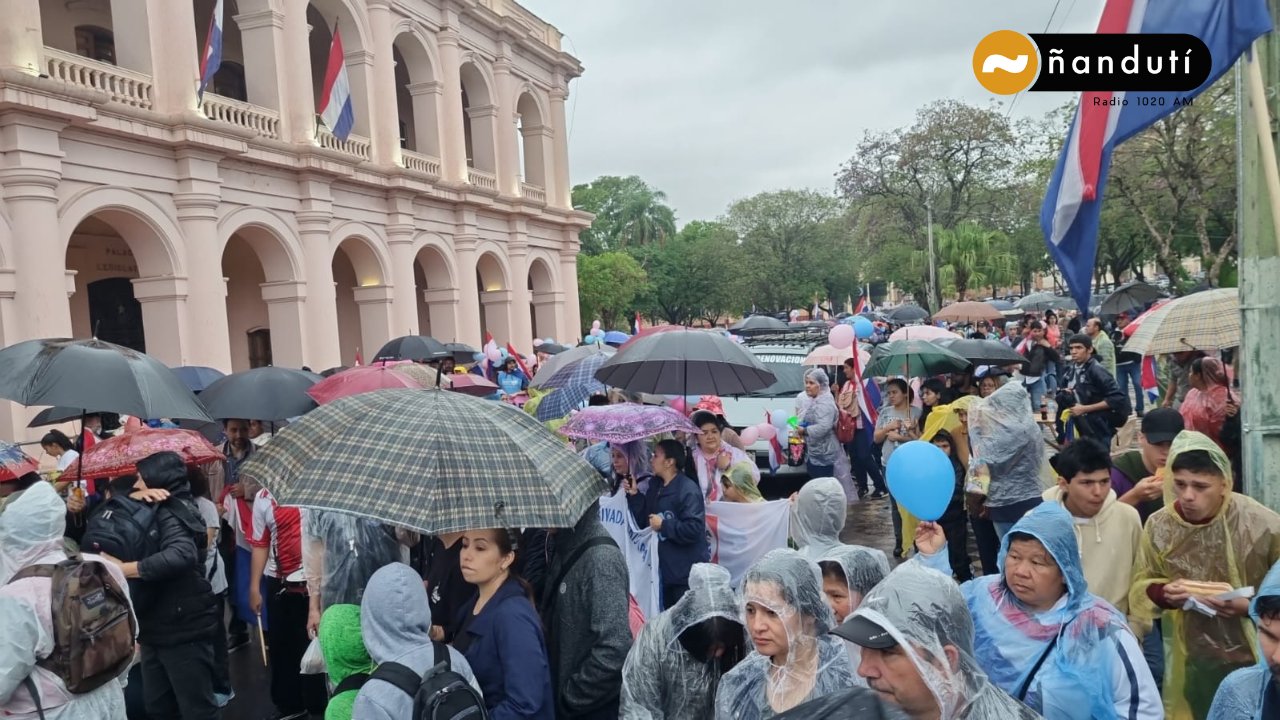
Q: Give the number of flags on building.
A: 2